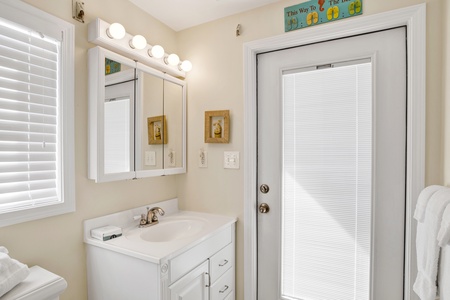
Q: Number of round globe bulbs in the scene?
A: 5